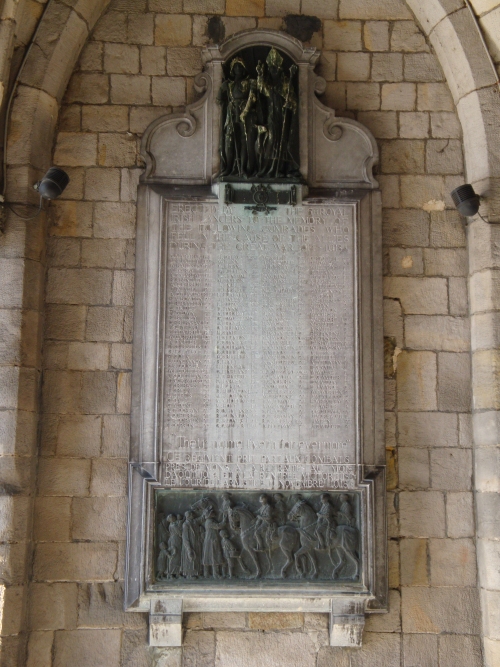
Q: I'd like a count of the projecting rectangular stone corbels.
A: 2